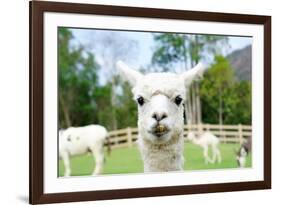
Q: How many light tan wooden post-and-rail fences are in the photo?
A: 1